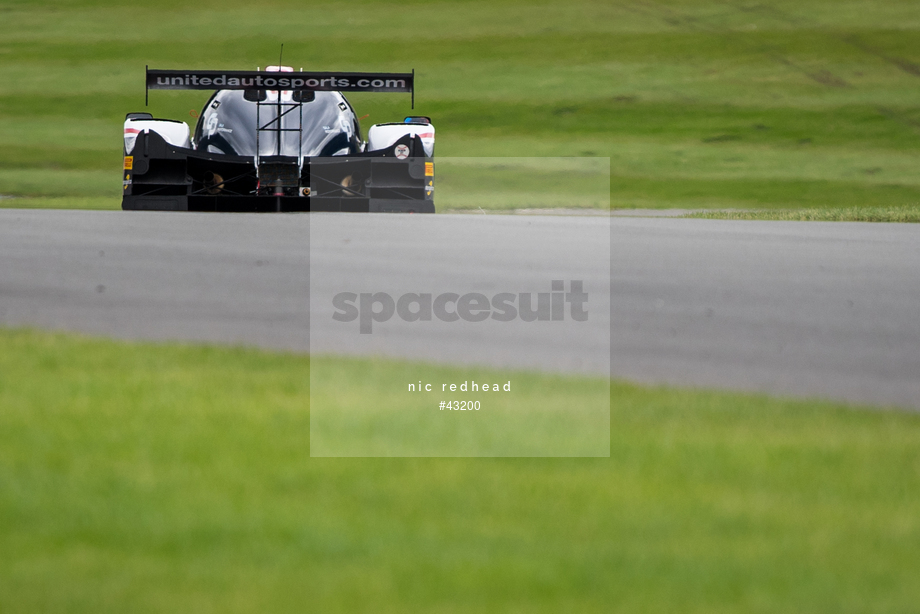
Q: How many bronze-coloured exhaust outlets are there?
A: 2